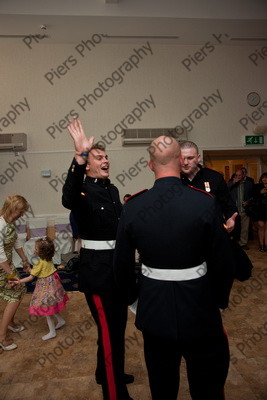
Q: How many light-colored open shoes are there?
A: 2